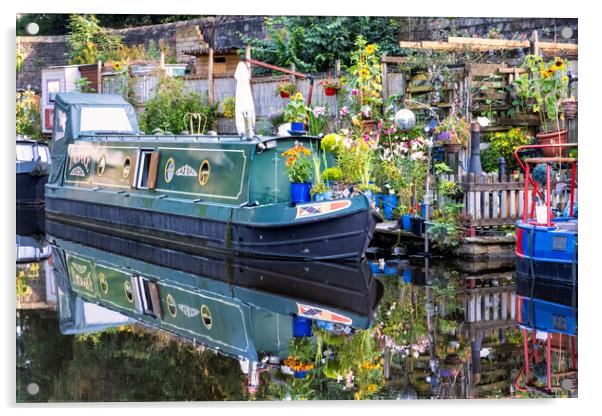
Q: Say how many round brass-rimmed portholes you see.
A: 4